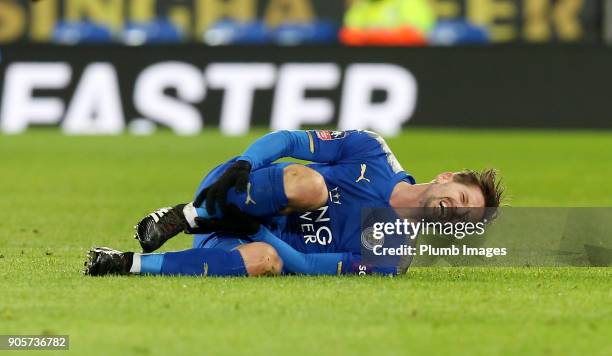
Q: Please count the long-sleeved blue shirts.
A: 1